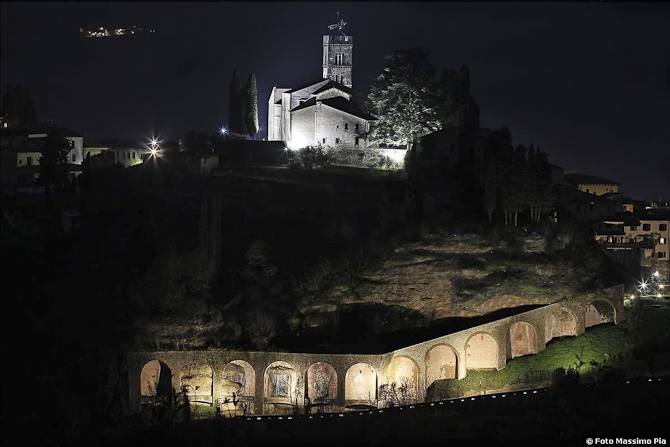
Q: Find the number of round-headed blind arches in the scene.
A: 12